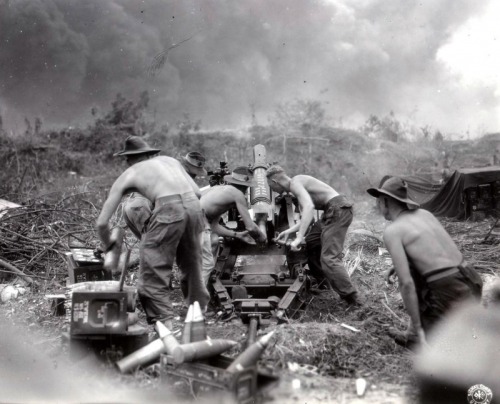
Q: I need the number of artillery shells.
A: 6